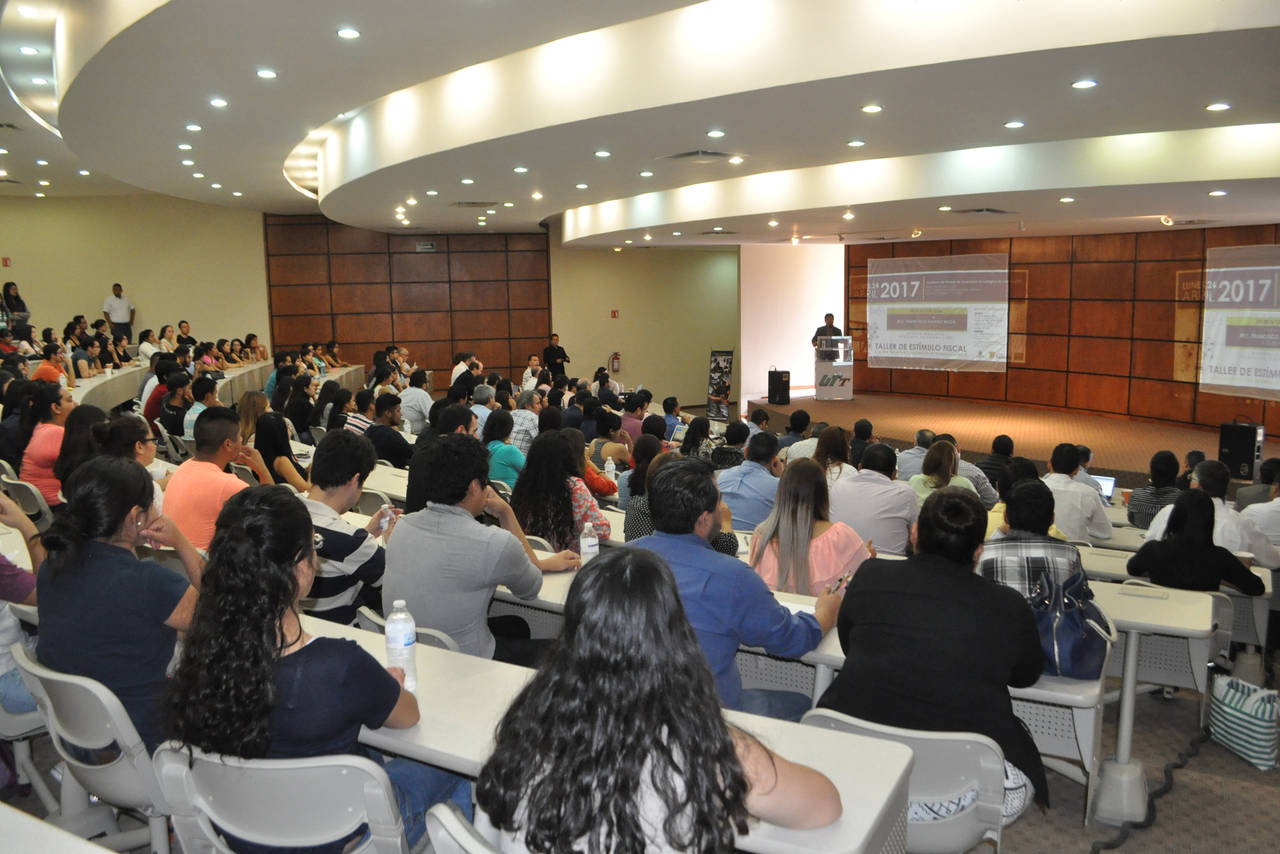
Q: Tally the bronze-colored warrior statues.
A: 0